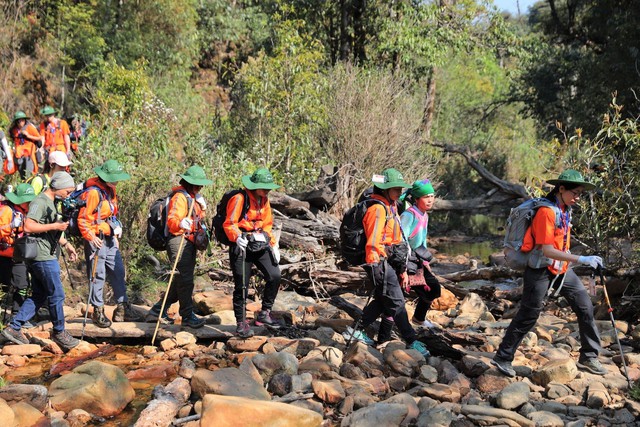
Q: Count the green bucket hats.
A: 8